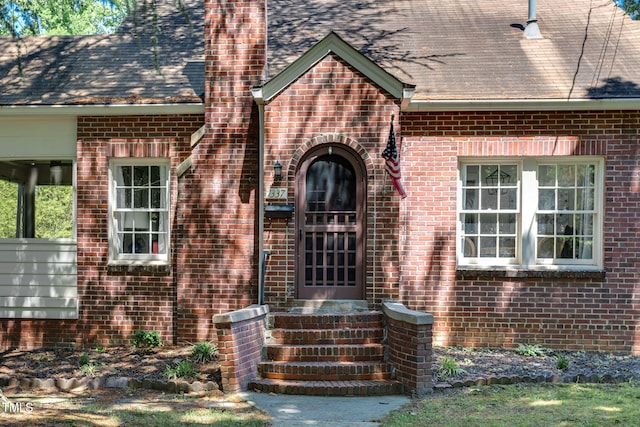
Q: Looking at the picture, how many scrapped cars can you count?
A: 0